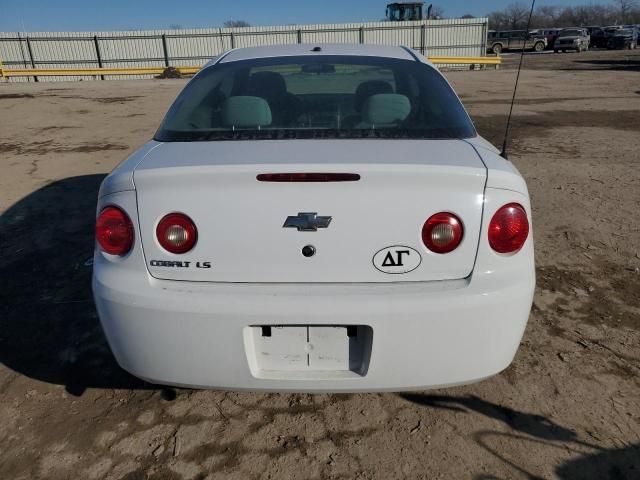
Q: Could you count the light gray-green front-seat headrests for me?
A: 2